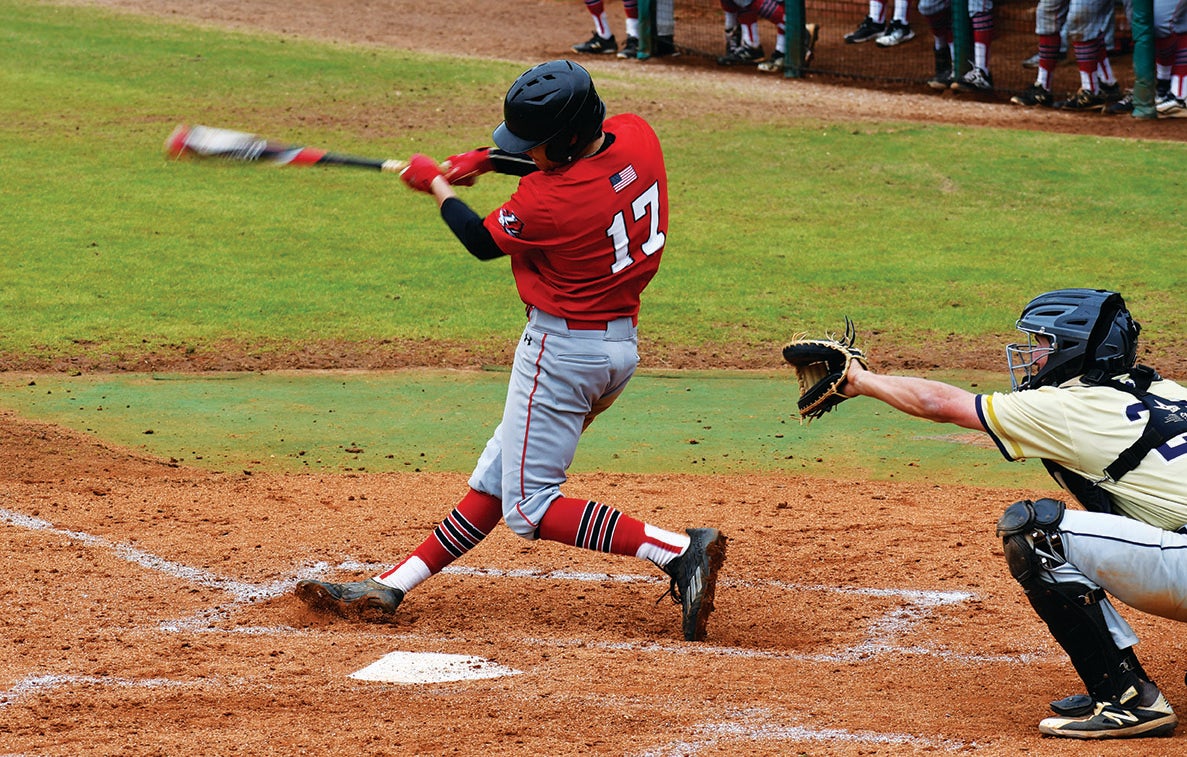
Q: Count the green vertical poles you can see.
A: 4